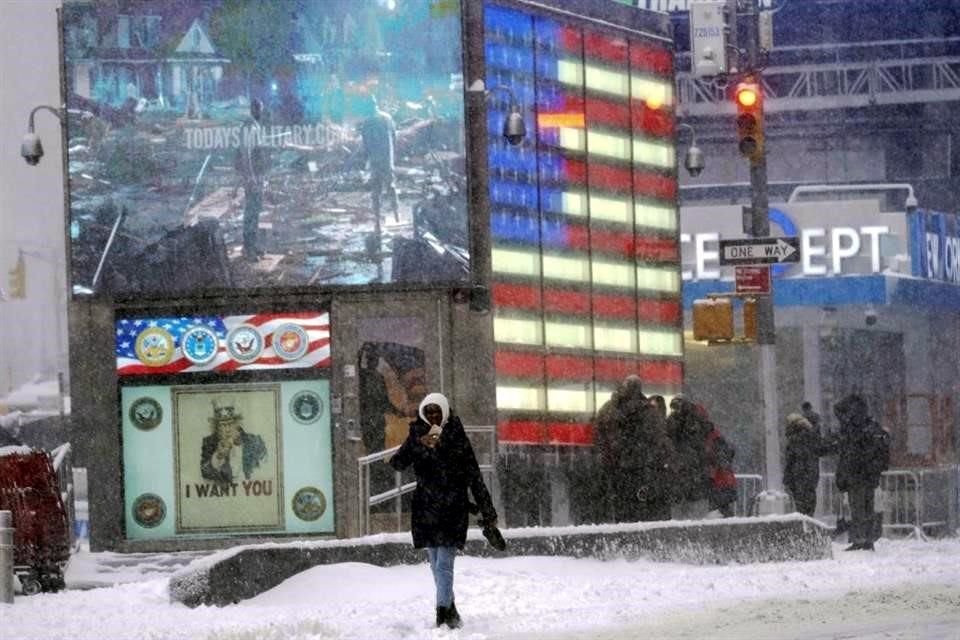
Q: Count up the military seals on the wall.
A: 8